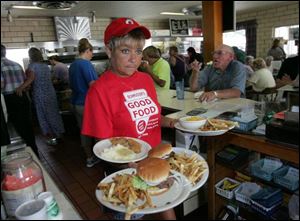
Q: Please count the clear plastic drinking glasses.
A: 1